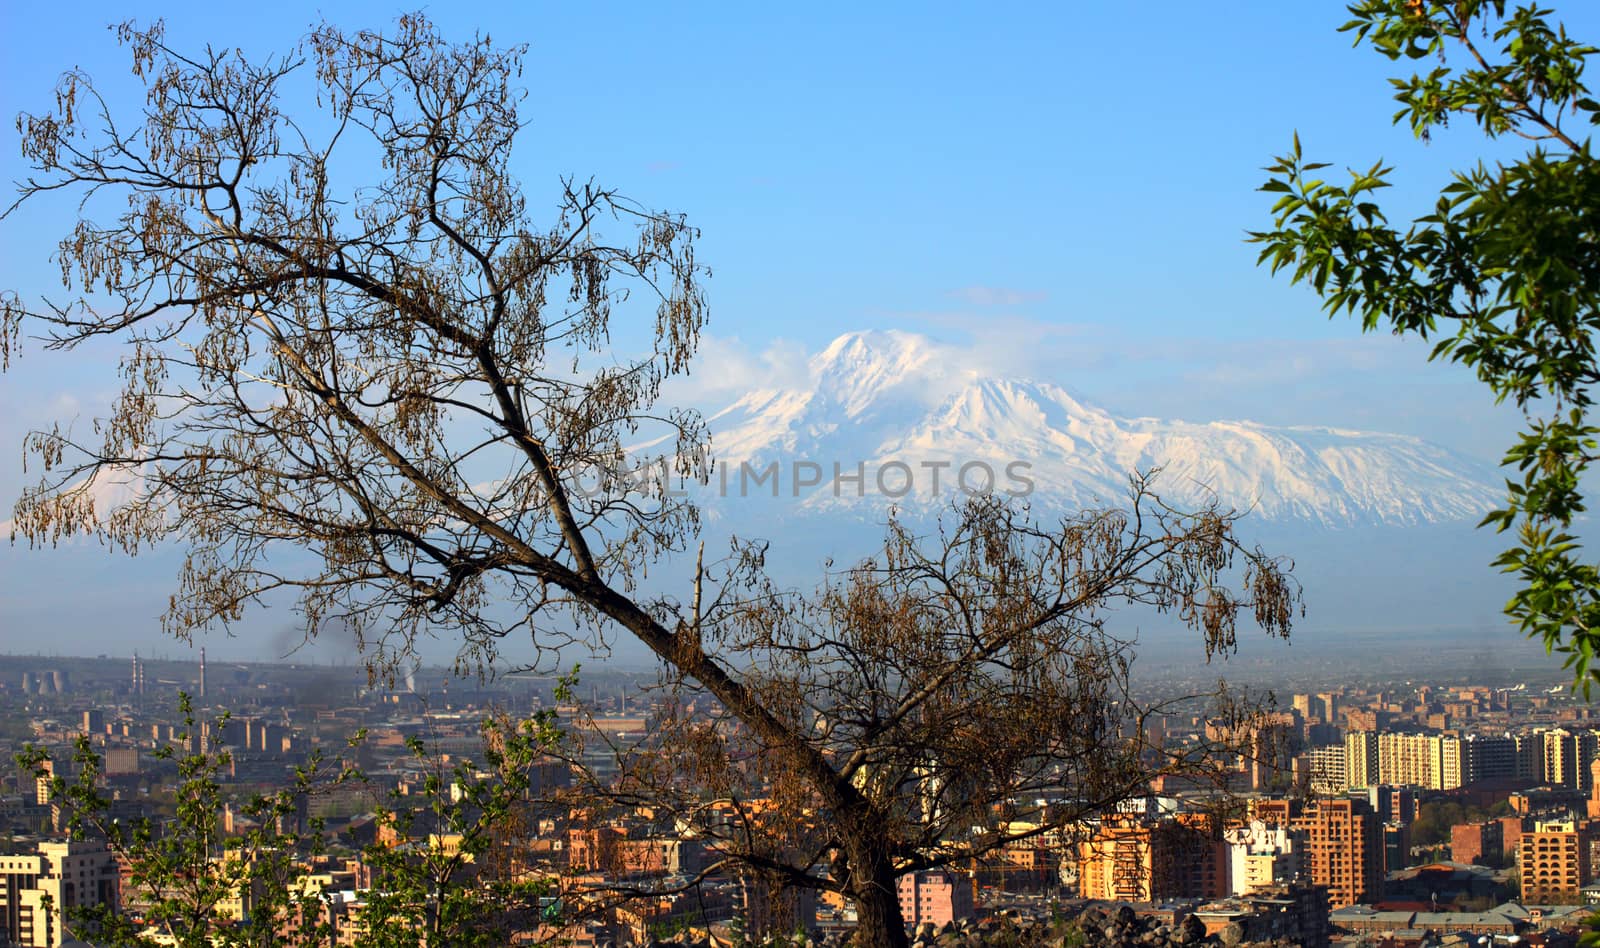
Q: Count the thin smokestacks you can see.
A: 3